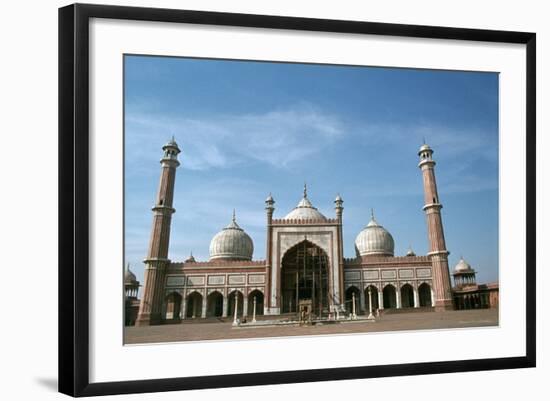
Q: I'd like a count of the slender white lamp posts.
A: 4